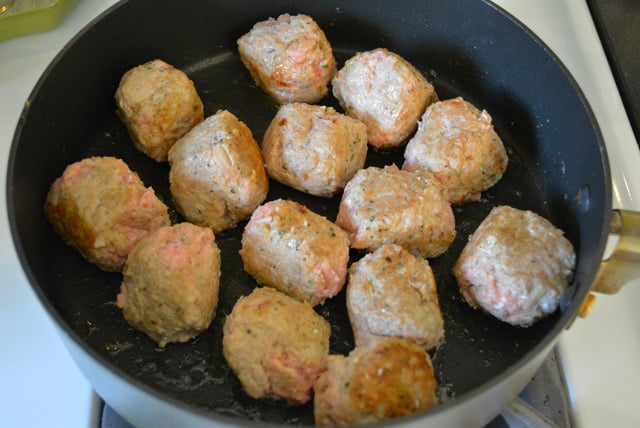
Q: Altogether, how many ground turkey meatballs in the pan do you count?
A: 14